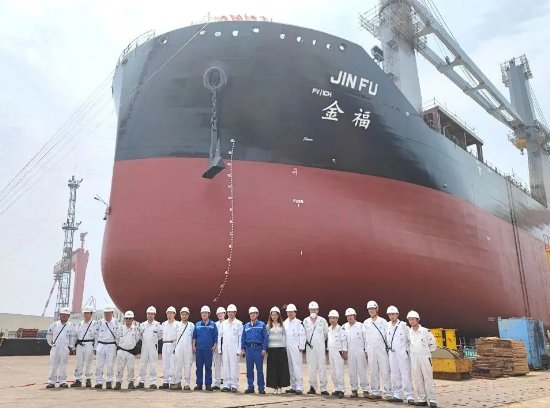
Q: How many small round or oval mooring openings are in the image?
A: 11